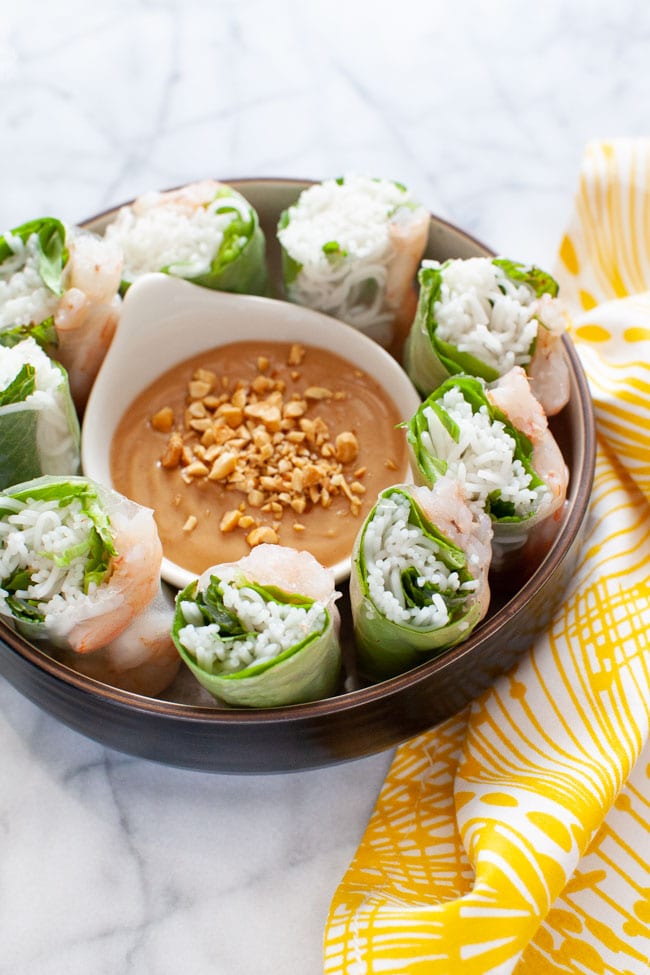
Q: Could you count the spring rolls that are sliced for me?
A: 9